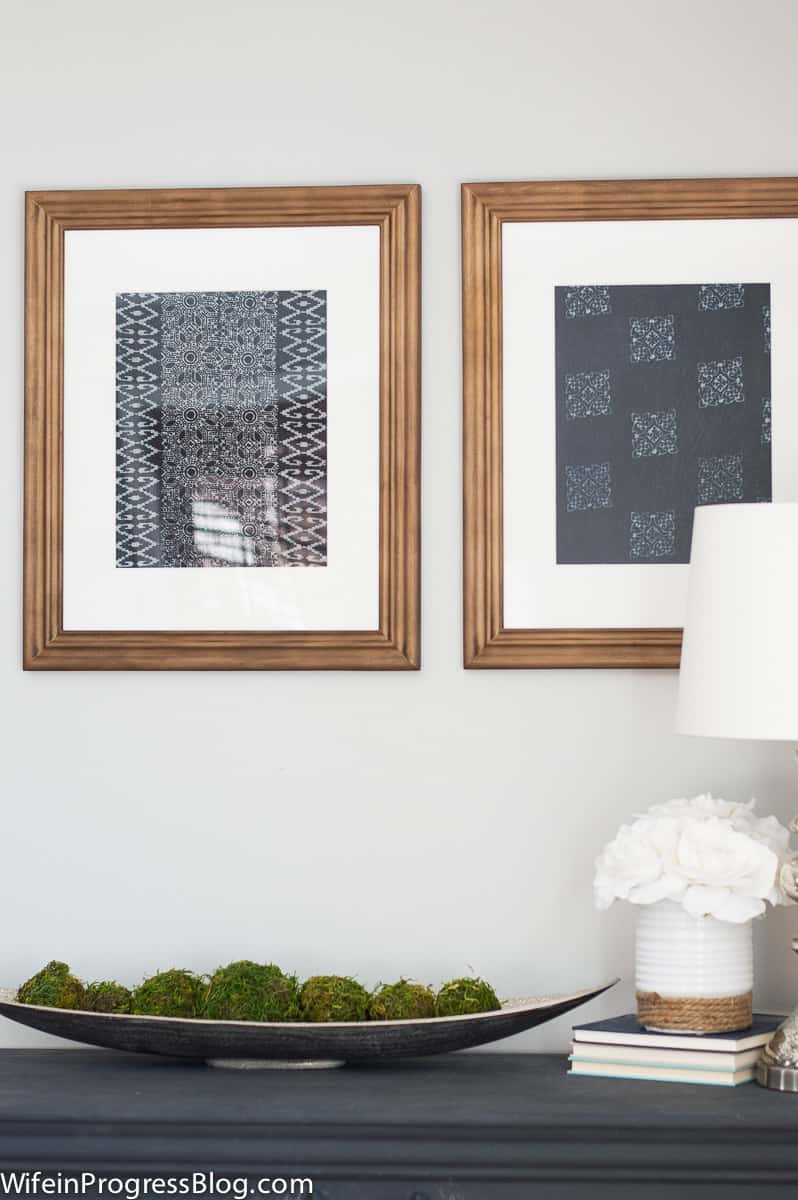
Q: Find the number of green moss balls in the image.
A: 7